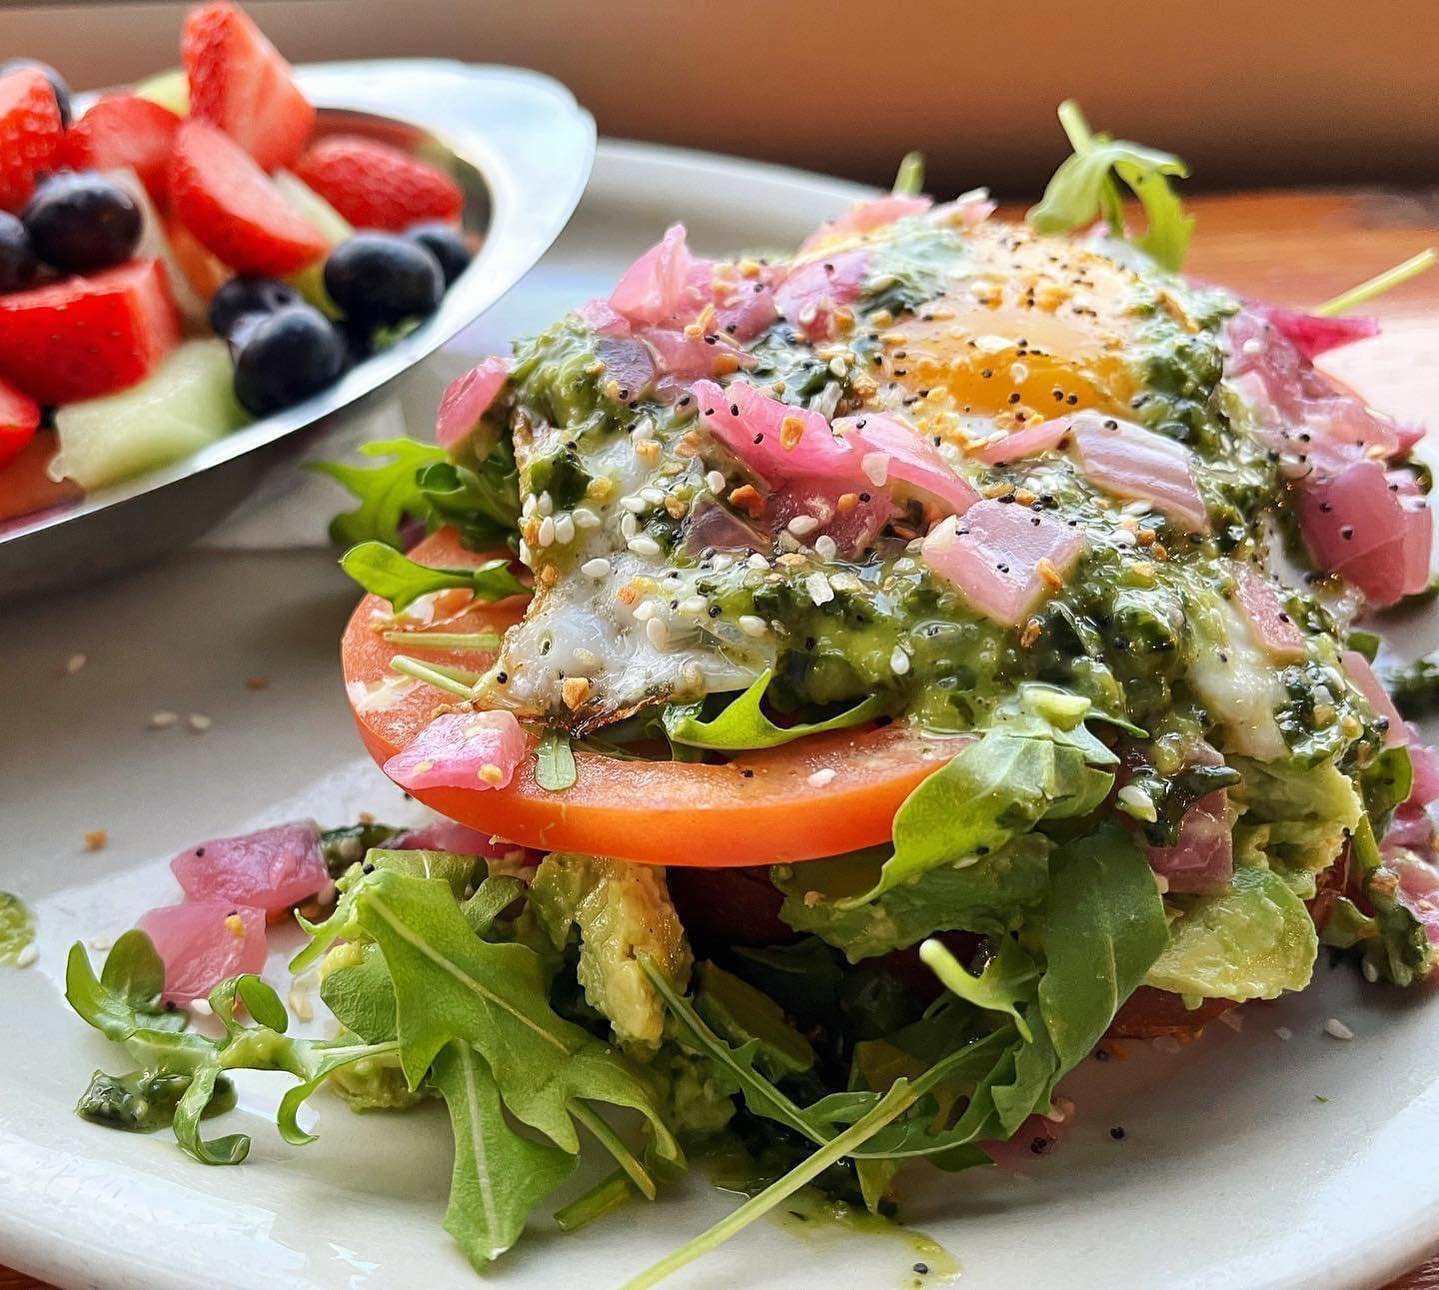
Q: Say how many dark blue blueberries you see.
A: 7